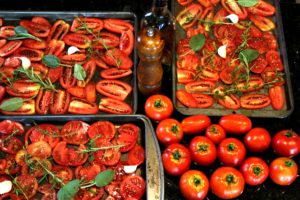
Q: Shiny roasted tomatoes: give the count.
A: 14